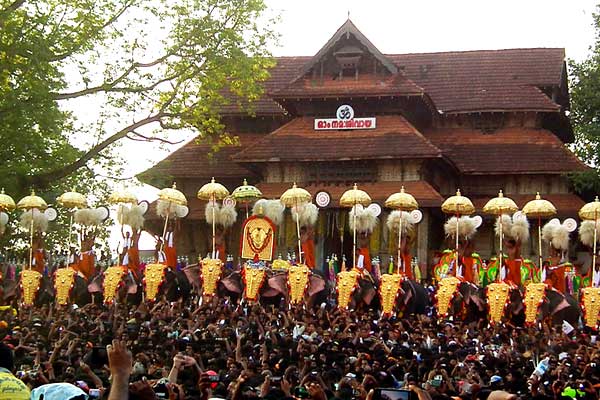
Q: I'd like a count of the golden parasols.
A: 13